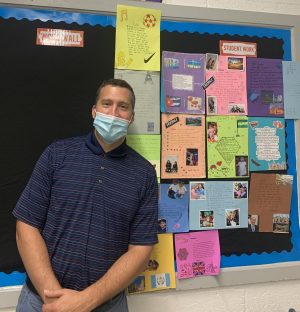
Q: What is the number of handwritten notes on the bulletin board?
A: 15